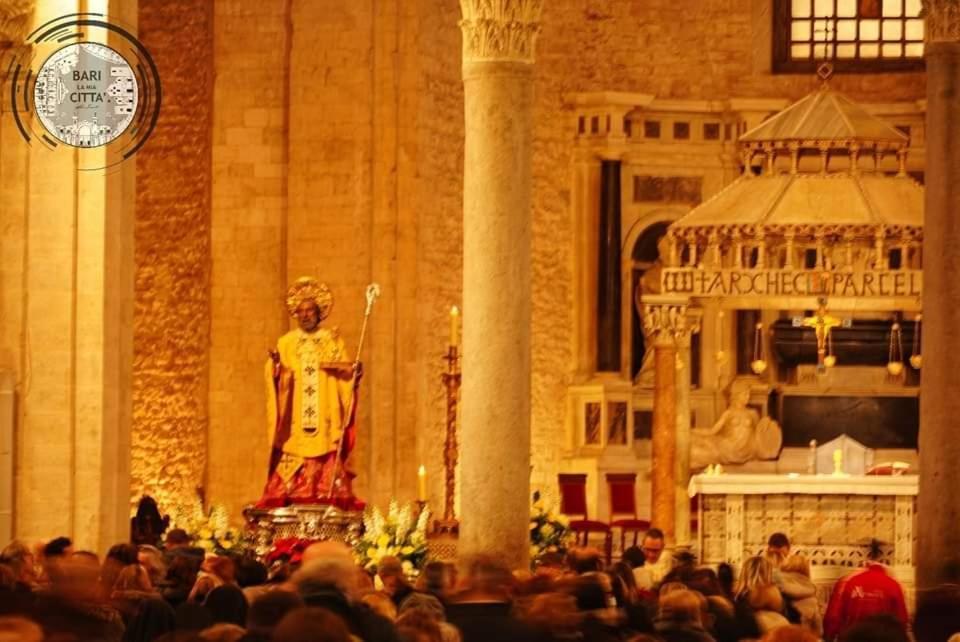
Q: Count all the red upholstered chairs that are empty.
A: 2